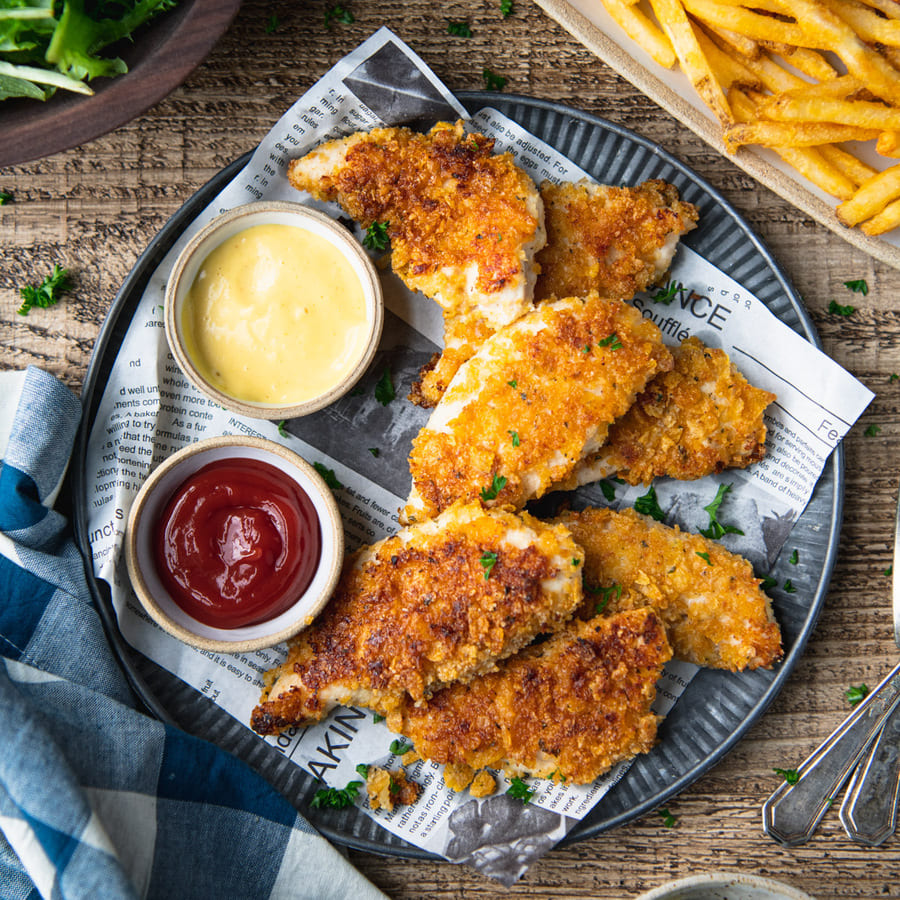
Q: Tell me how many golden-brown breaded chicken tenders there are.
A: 7